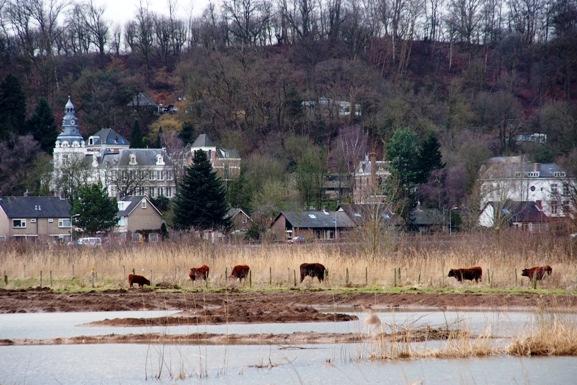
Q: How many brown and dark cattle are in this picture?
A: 6